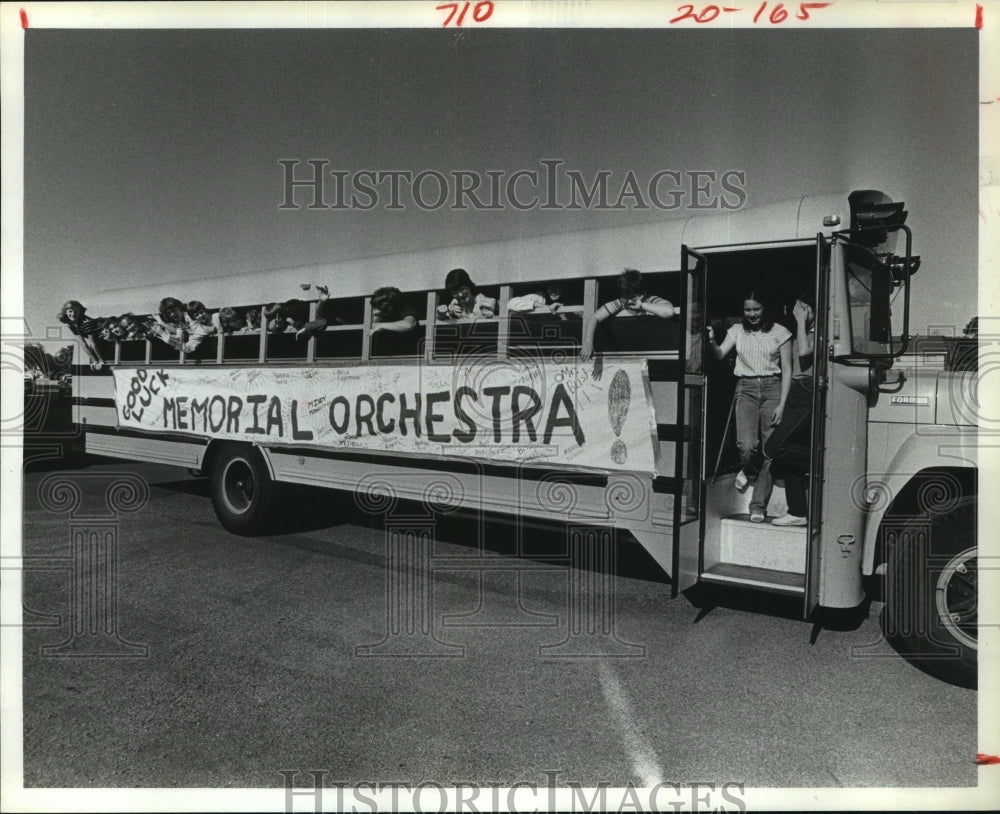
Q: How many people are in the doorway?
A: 2